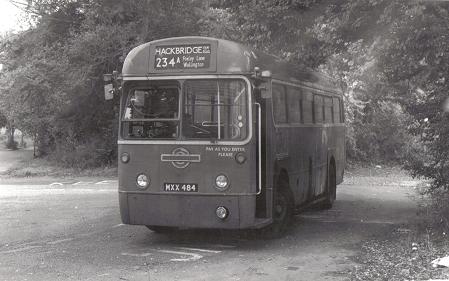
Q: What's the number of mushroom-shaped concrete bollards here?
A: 0